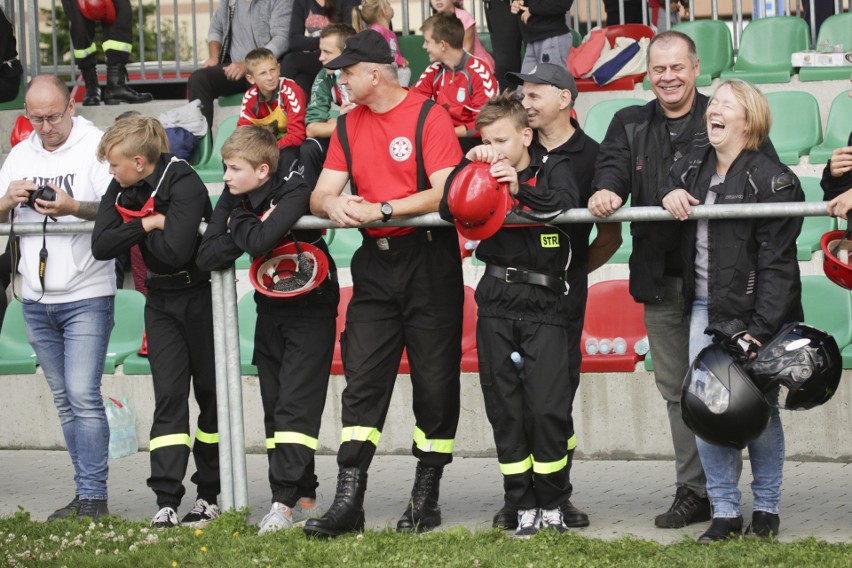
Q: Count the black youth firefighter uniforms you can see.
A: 3